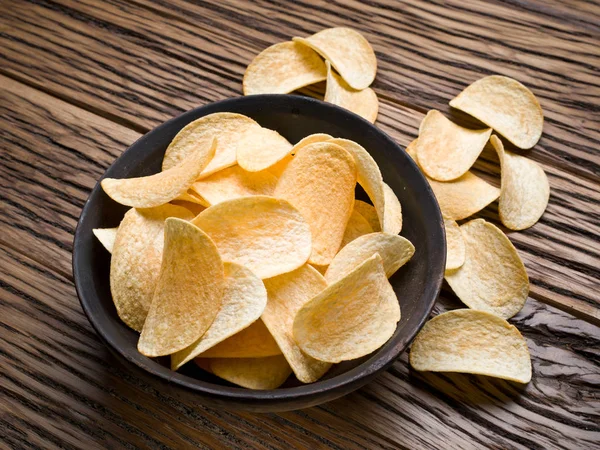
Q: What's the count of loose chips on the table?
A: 10